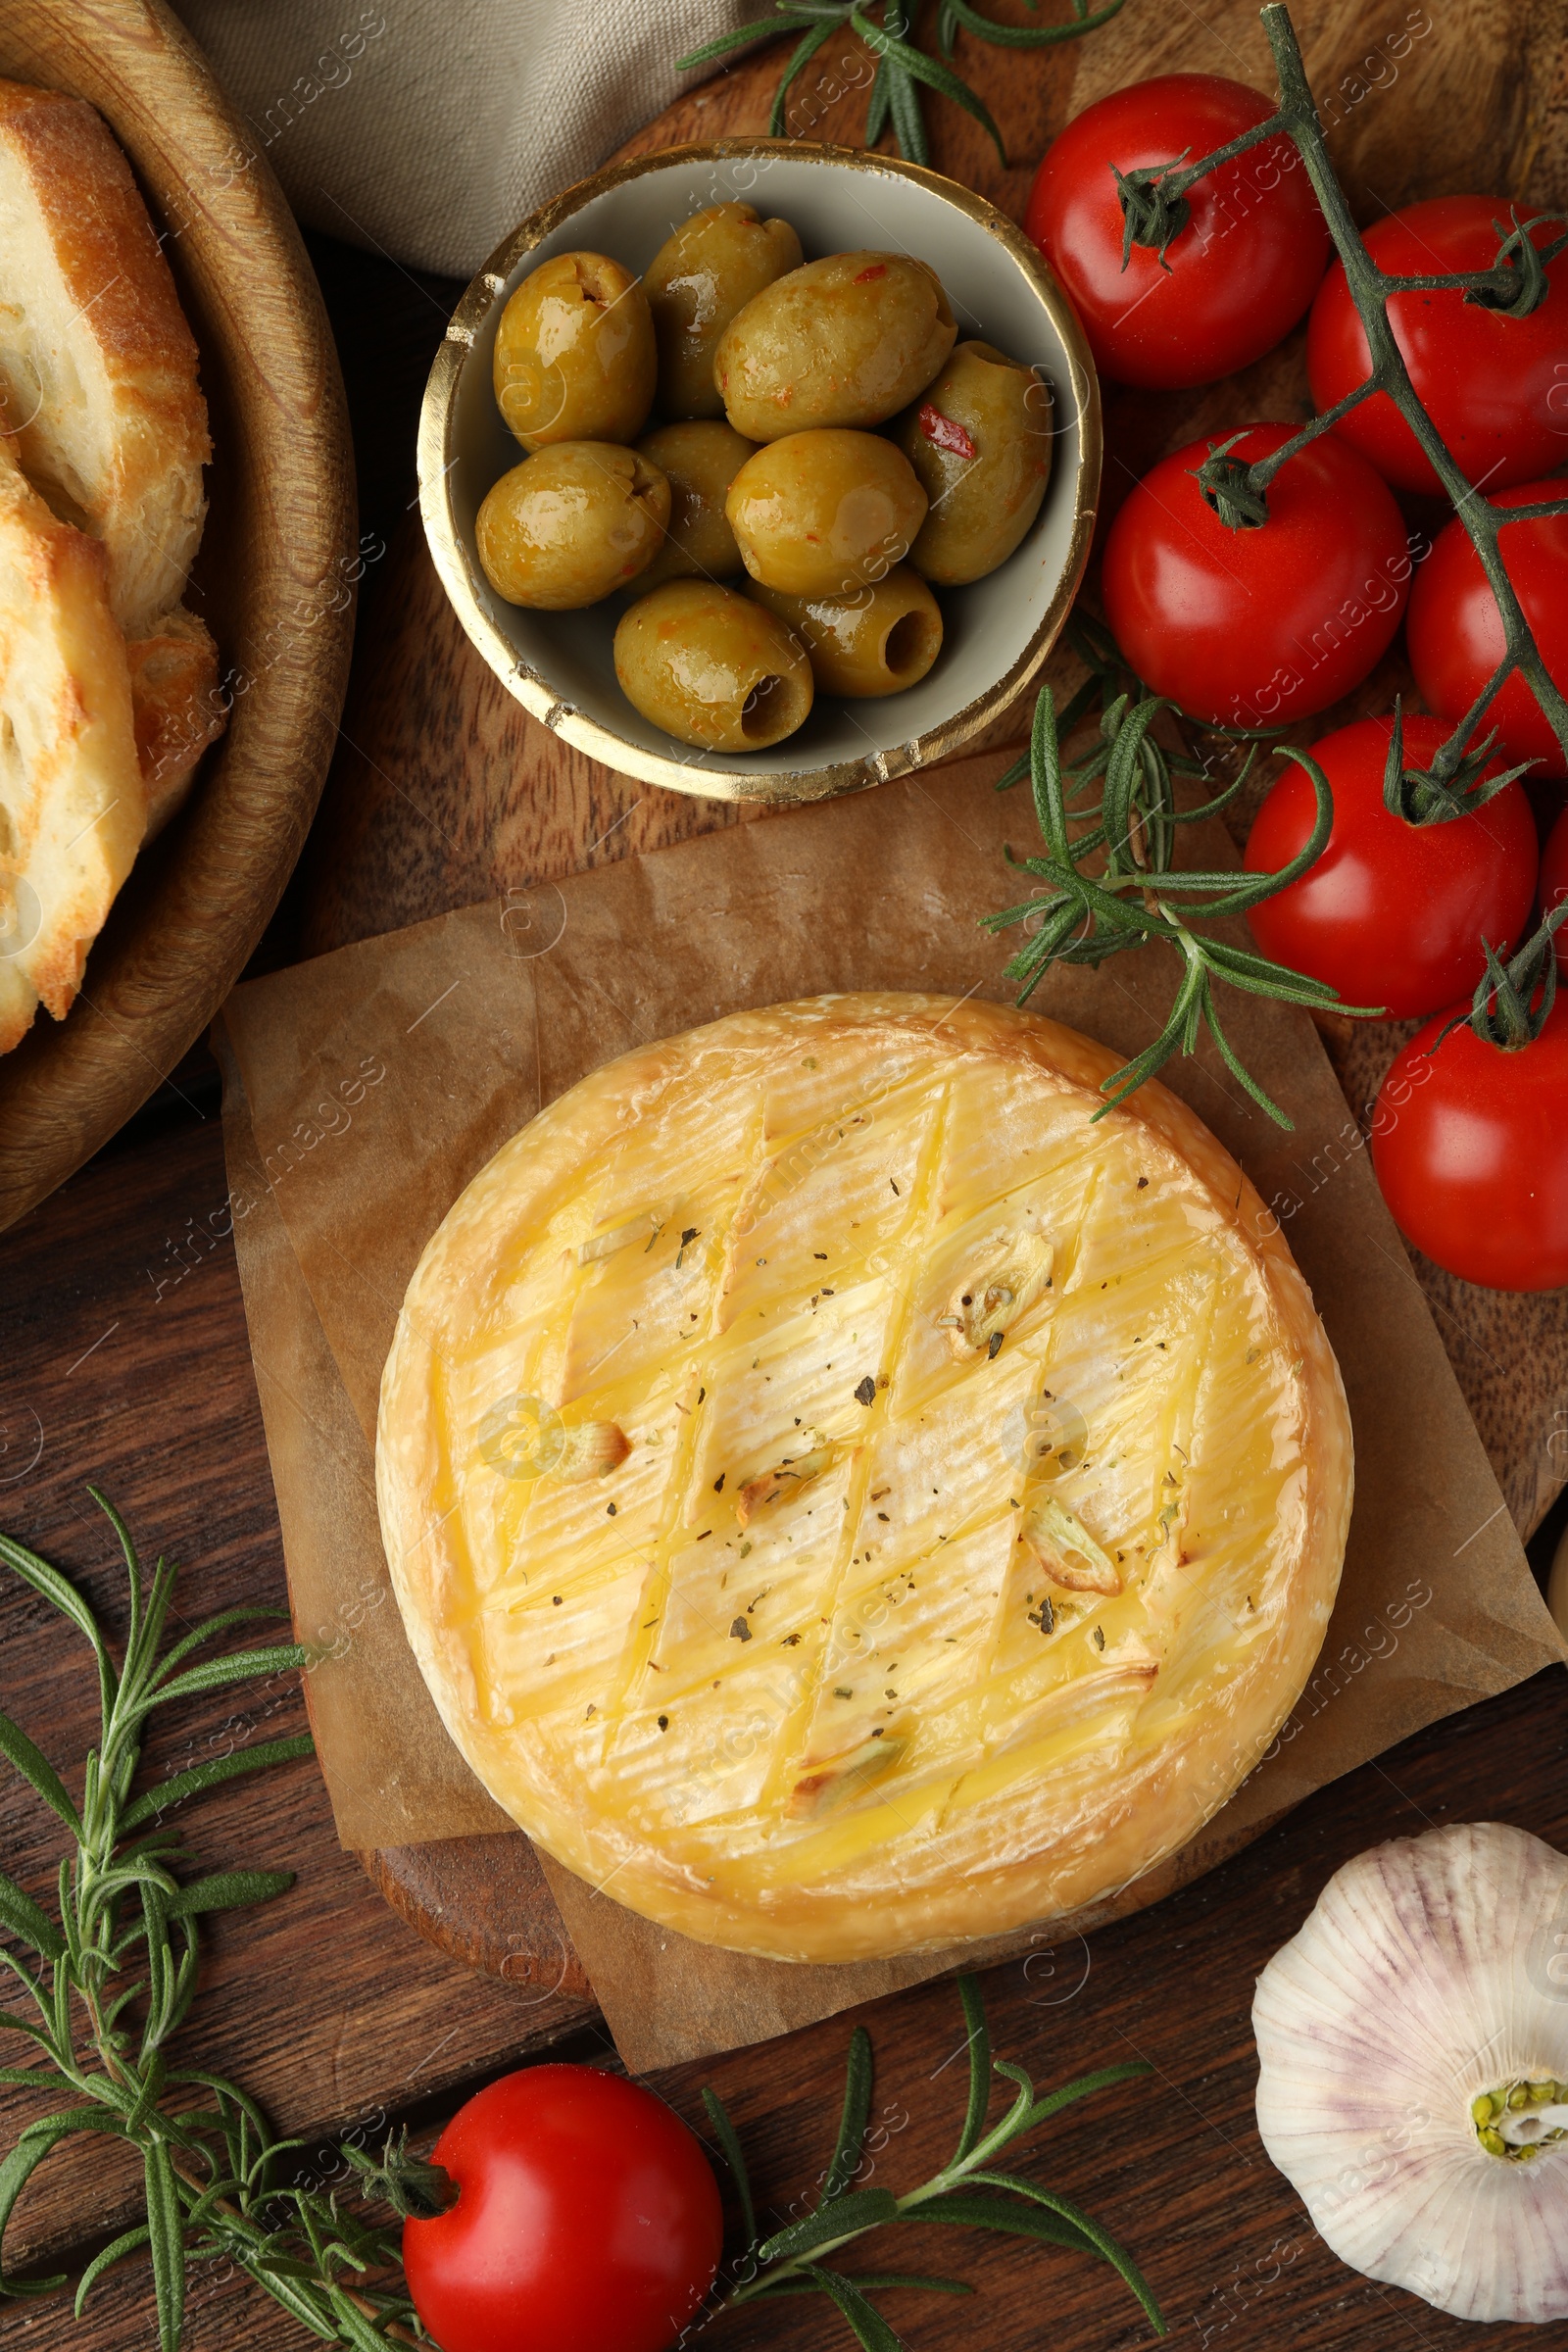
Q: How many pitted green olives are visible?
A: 9